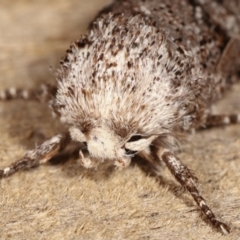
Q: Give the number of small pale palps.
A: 2